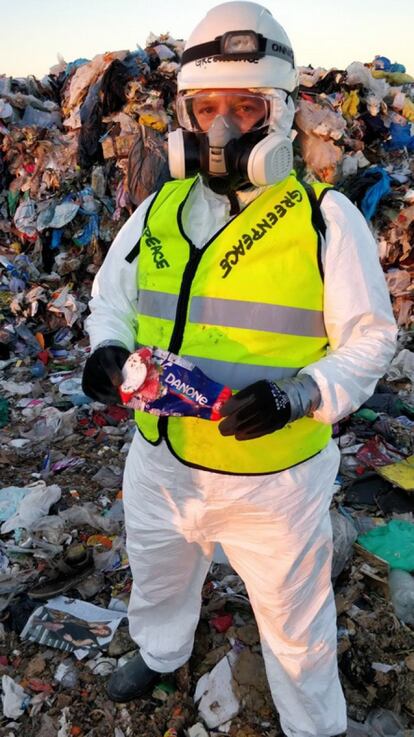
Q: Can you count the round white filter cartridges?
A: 2